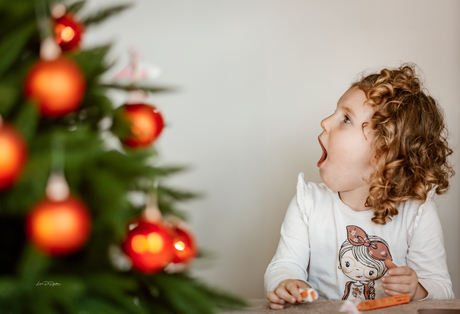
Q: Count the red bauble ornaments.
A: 7